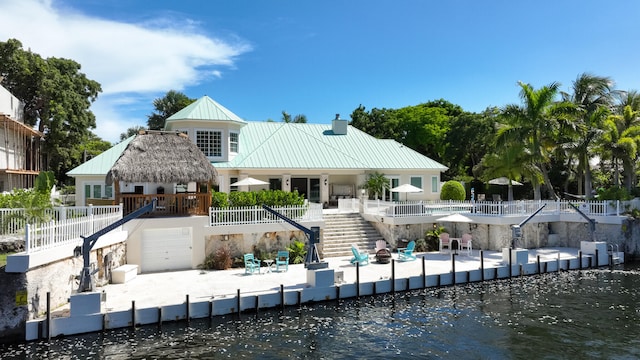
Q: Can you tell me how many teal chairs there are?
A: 4